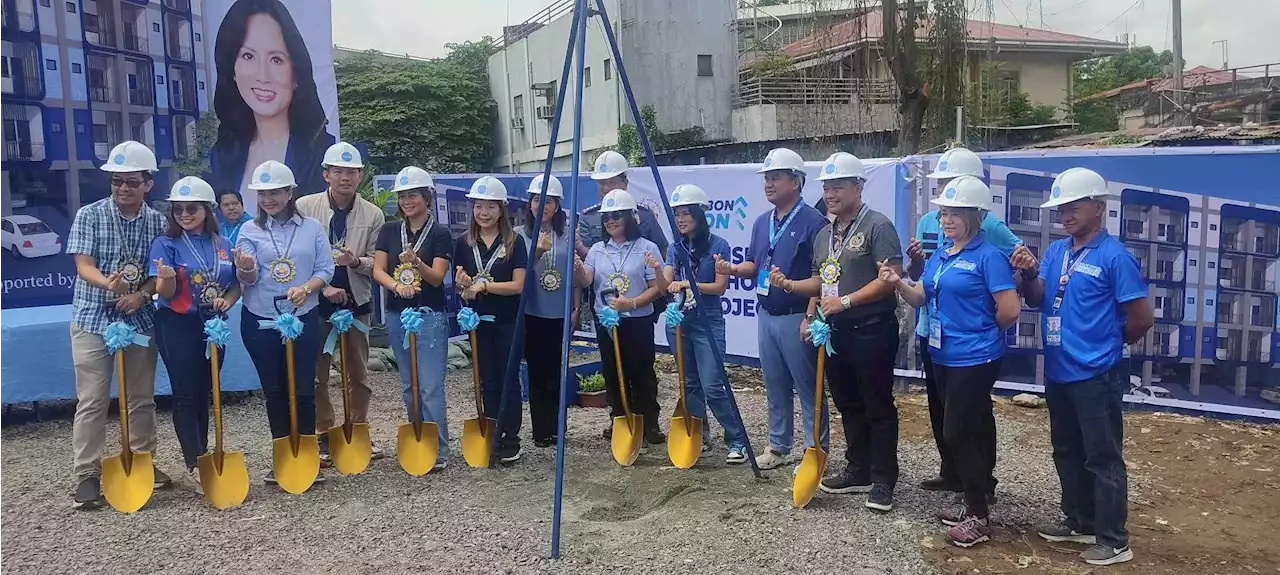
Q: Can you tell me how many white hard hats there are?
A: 15